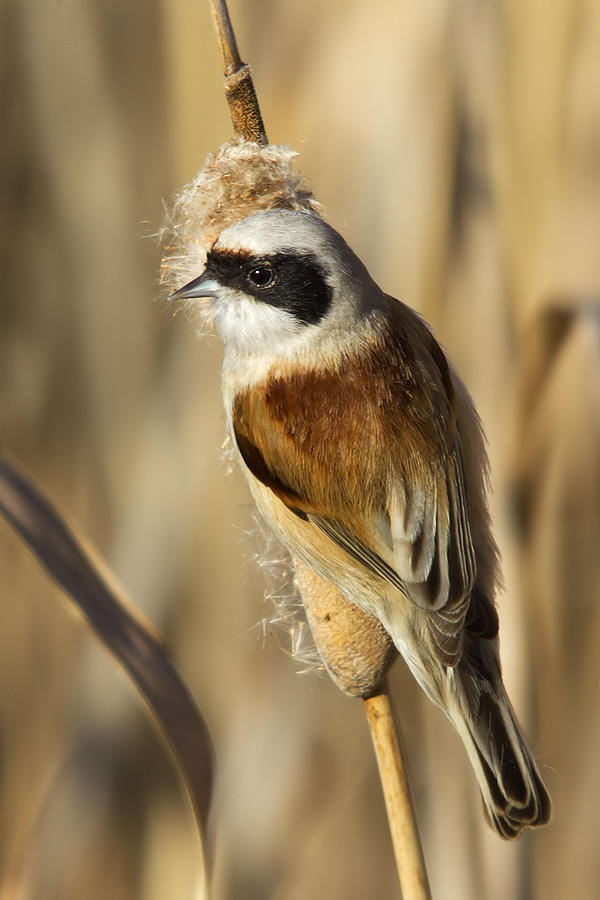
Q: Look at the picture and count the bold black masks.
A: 1